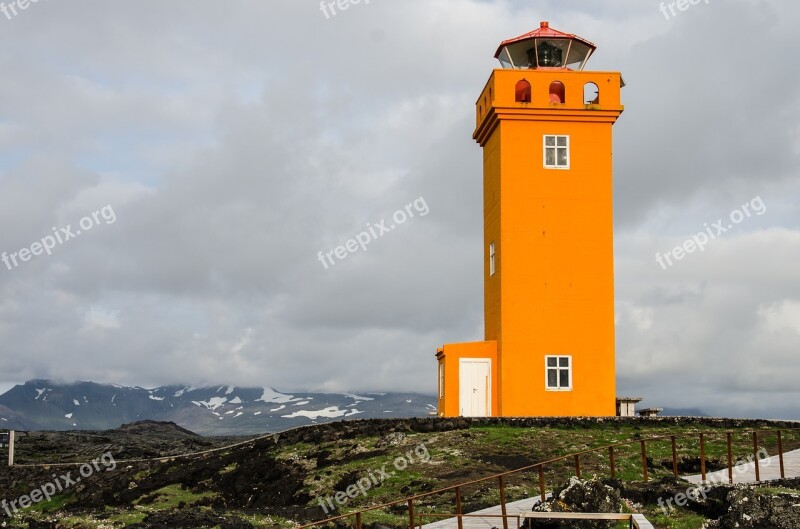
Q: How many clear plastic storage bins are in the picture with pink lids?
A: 0